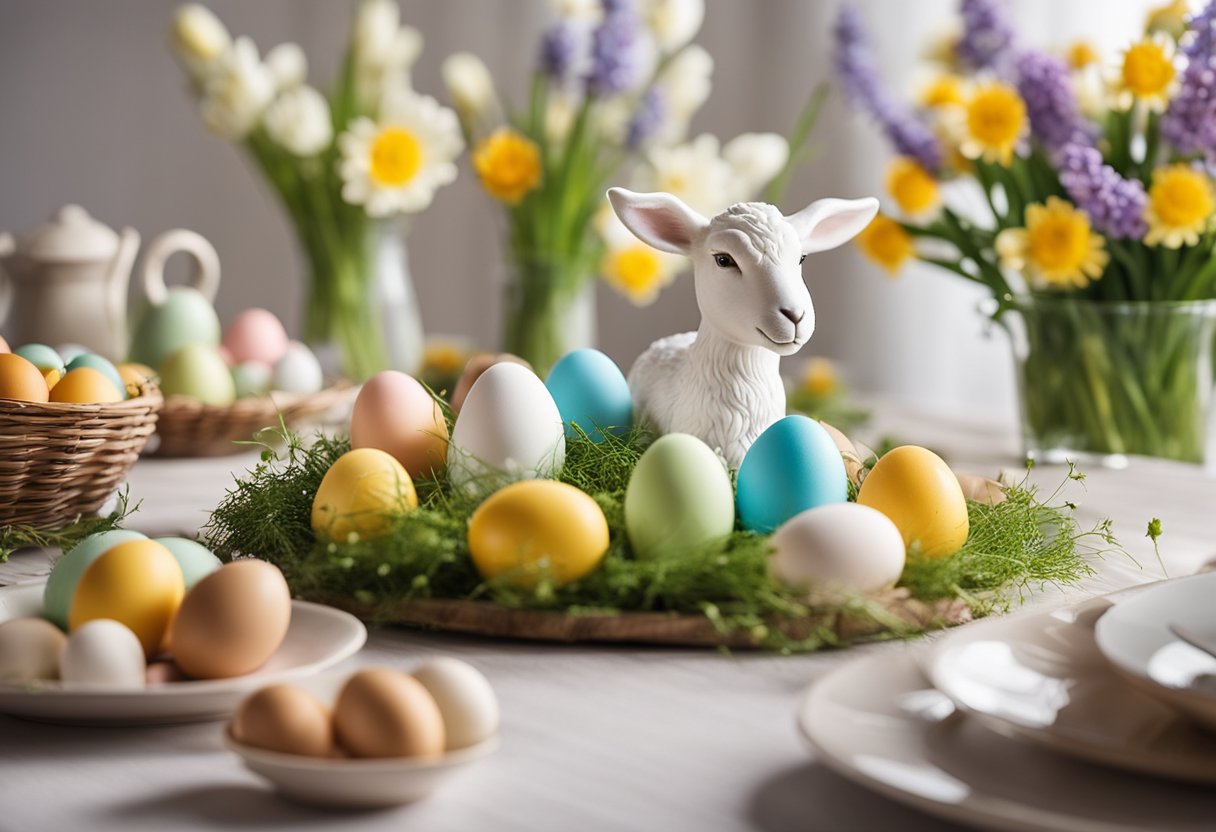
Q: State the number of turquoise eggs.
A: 2